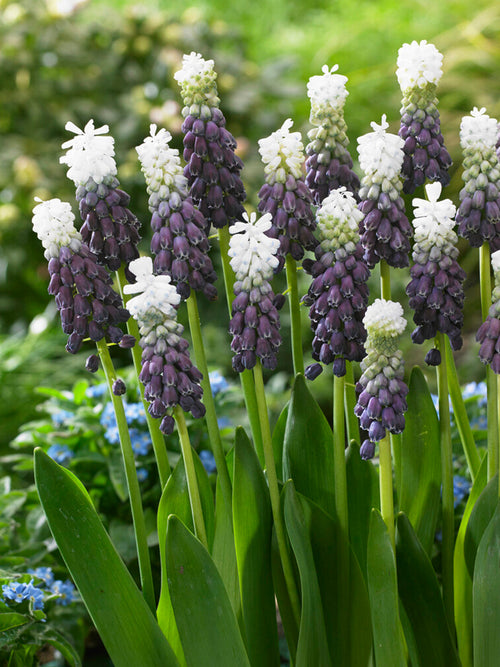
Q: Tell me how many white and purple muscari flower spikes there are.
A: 15